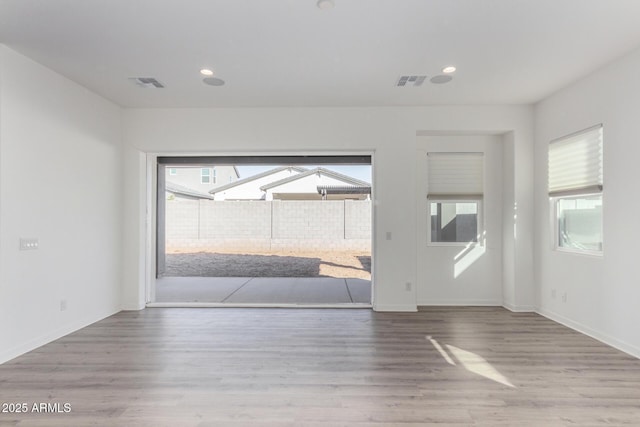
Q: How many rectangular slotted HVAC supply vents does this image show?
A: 2